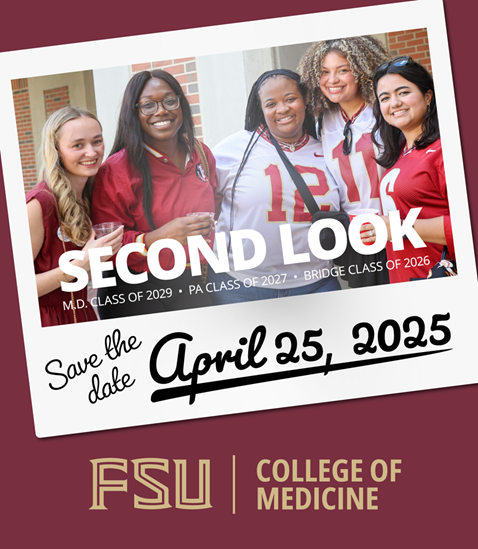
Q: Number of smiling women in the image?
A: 5